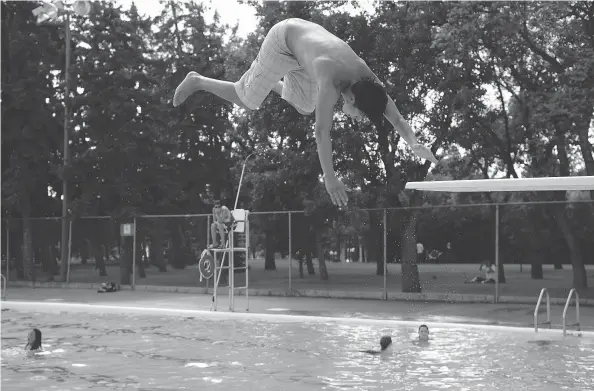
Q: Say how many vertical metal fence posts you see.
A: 7